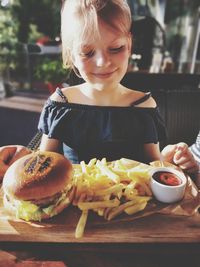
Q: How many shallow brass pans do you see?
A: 0